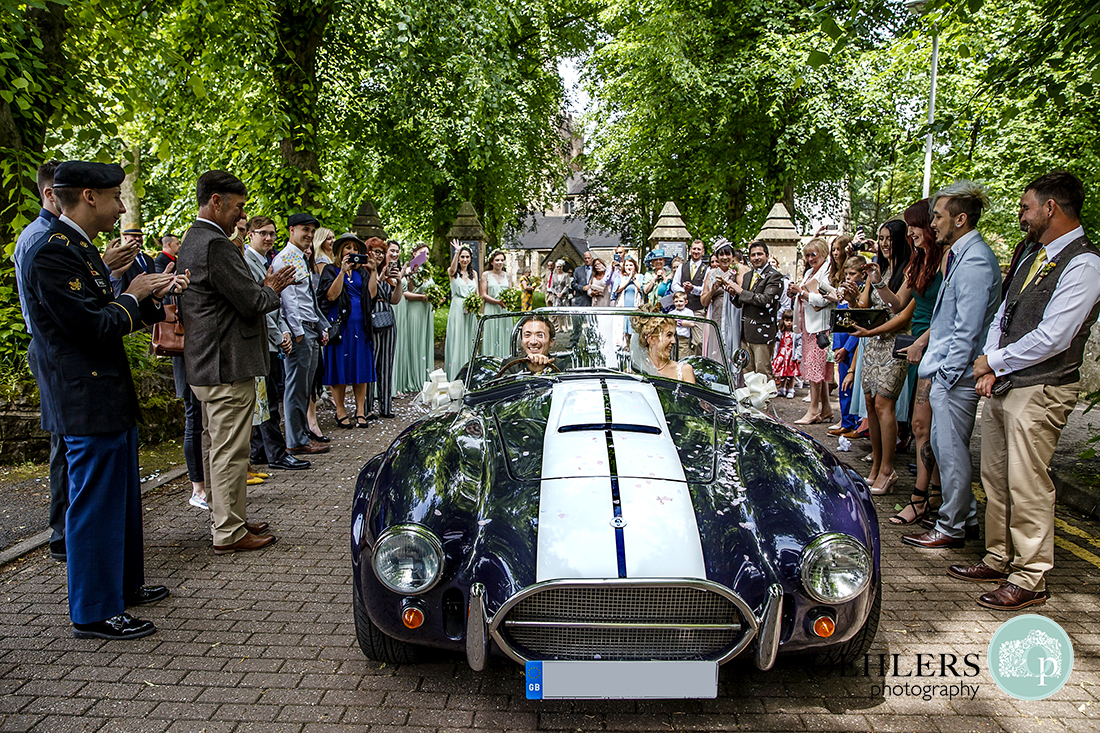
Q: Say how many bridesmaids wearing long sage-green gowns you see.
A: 4